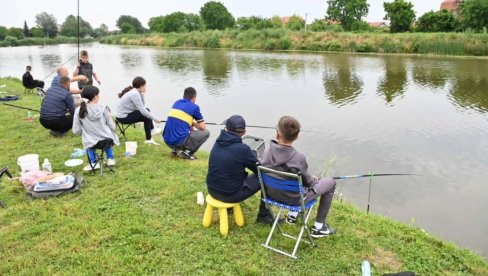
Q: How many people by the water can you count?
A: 9